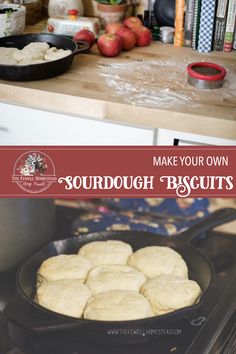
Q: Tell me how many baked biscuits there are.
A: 7